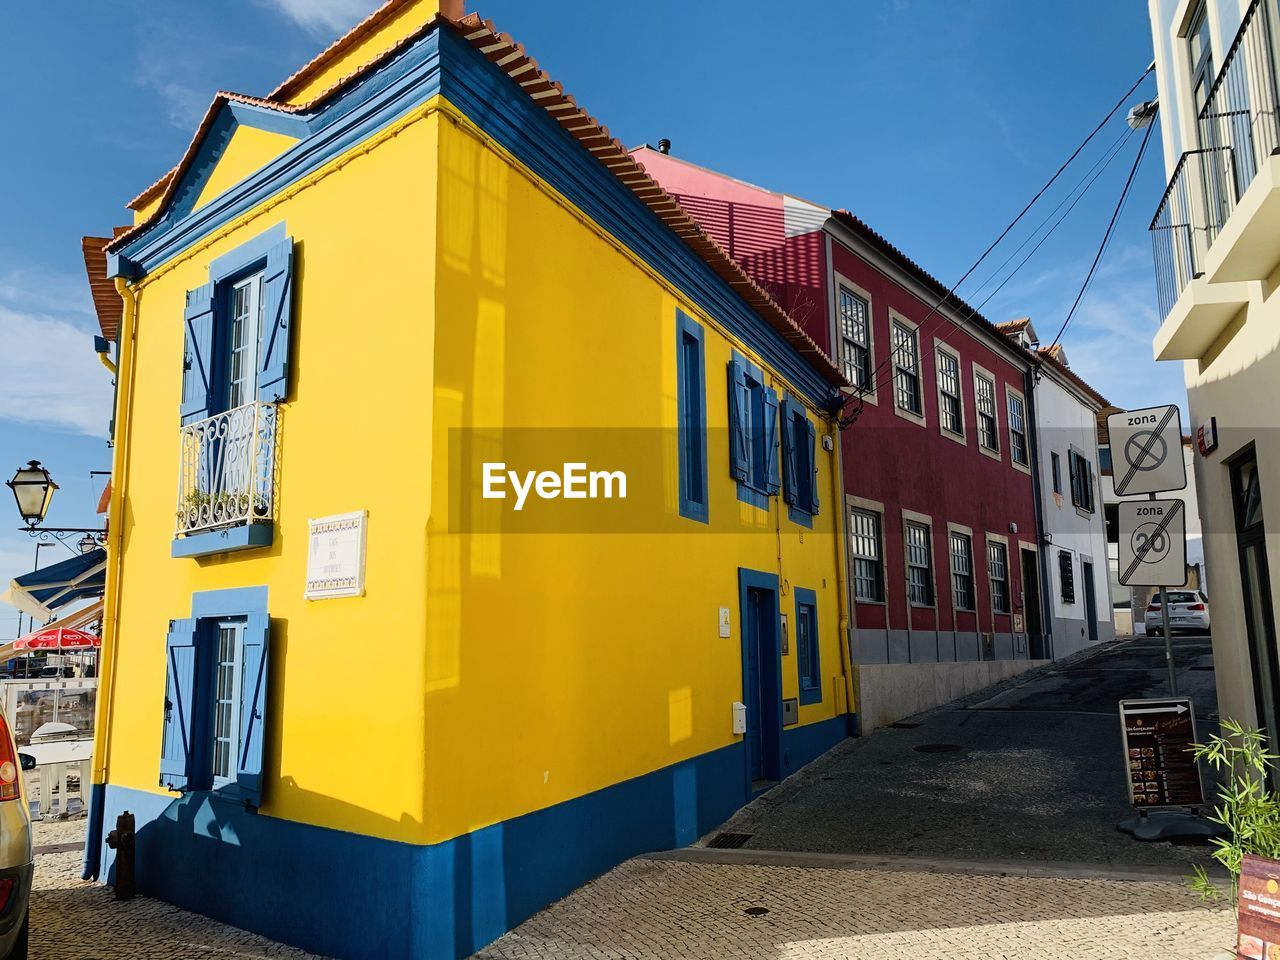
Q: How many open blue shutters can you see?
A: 8